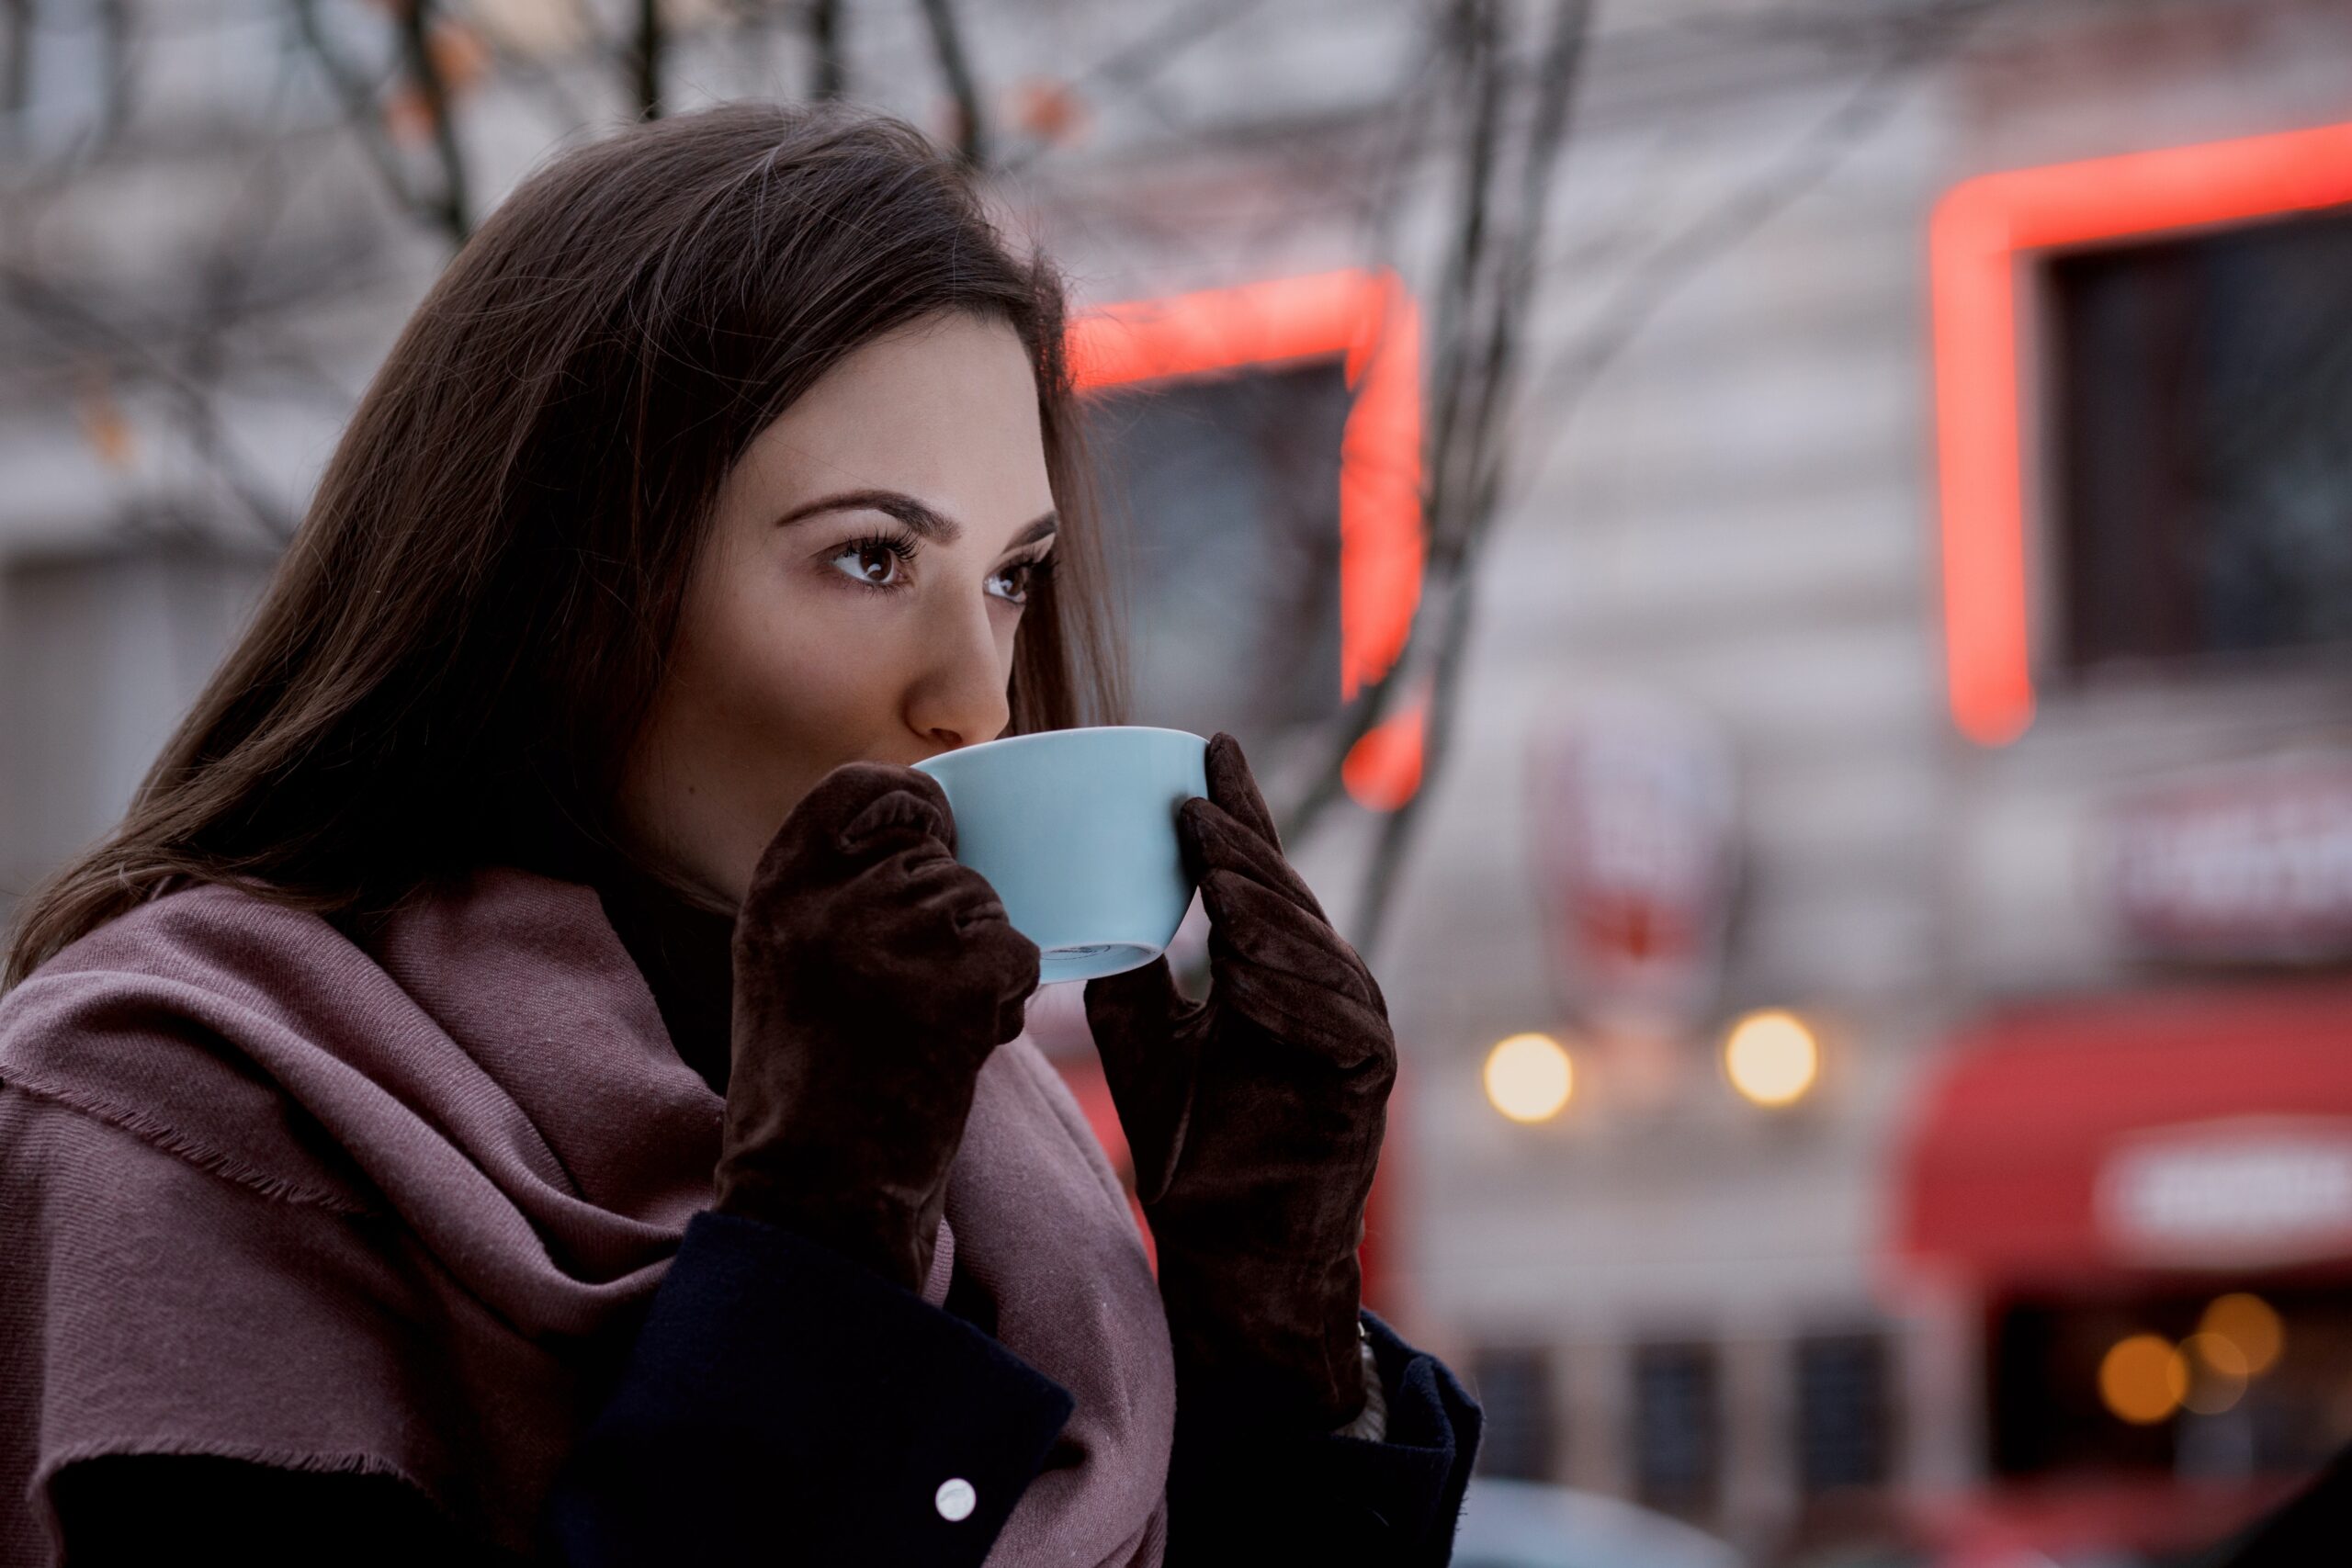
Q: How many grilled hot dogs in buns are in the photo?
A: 0